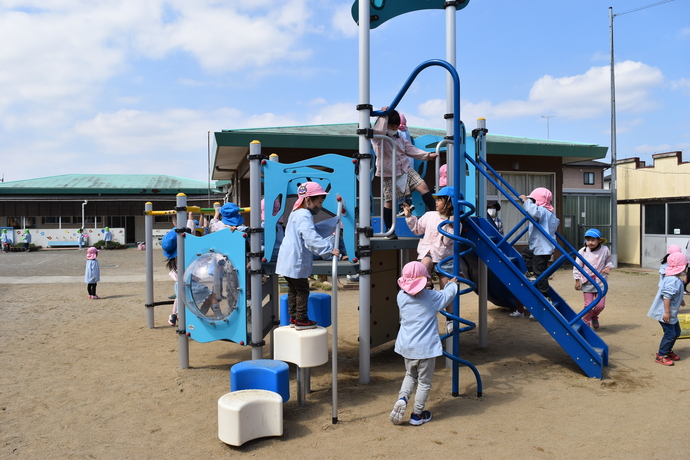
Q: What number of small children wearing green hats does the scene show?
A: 4